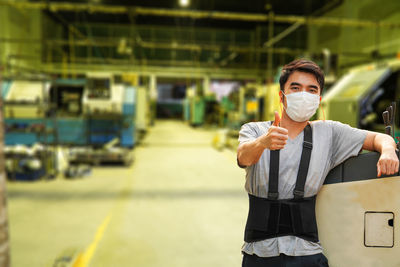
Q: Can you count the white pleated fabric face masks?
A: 1